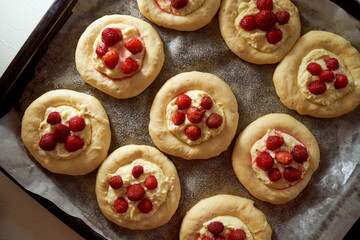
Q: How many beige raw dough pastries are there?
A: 9